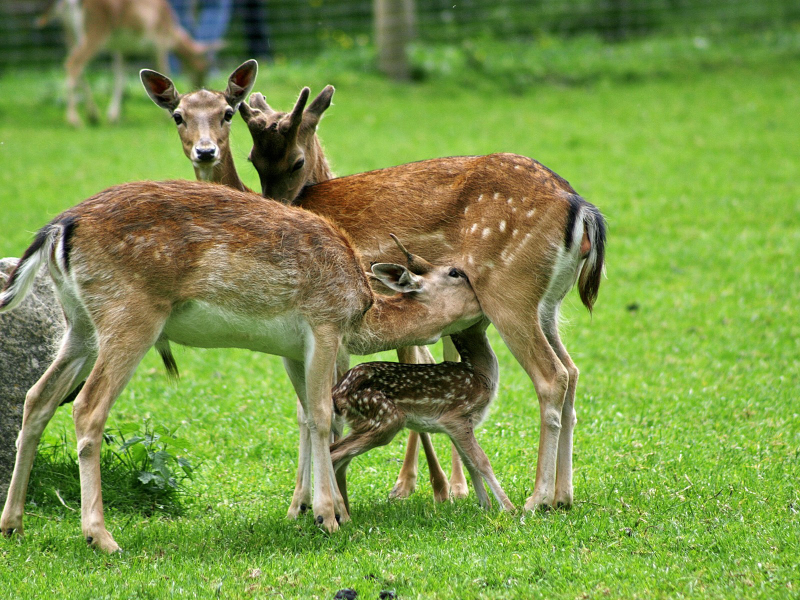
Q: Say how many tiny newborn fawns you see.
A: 1